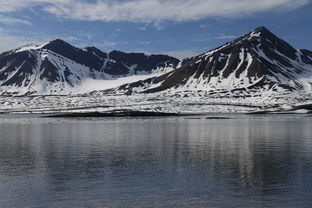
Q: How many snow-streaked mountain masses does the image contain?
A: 2